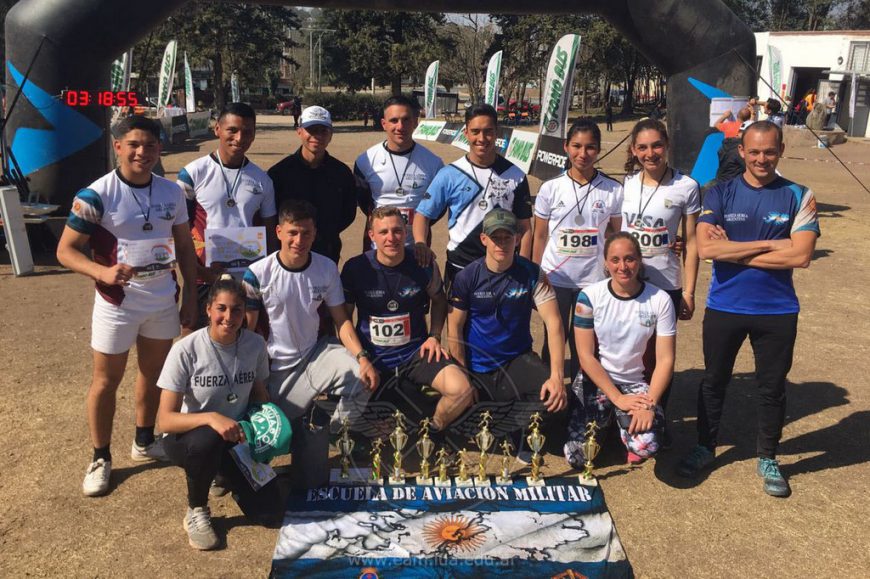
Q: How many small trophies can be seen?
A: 4